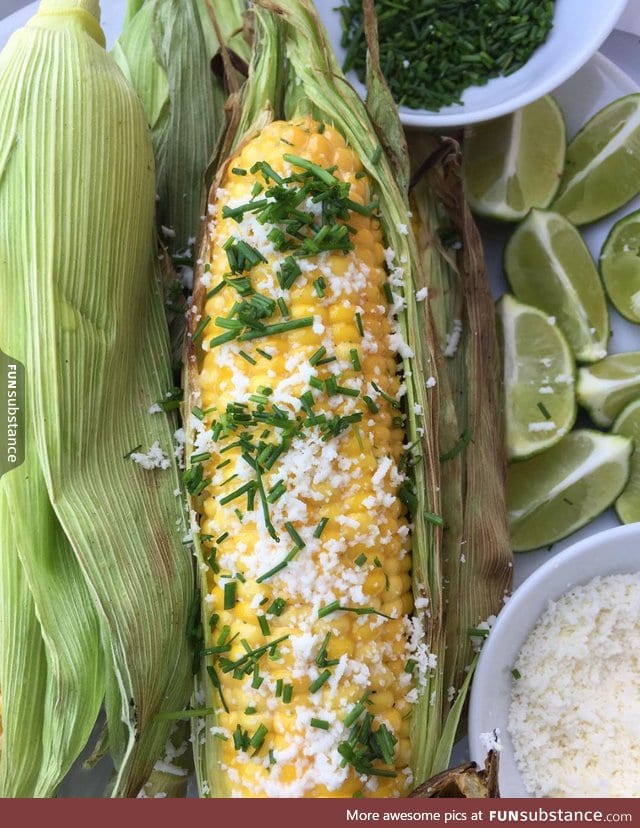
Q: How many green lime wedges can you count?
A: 8